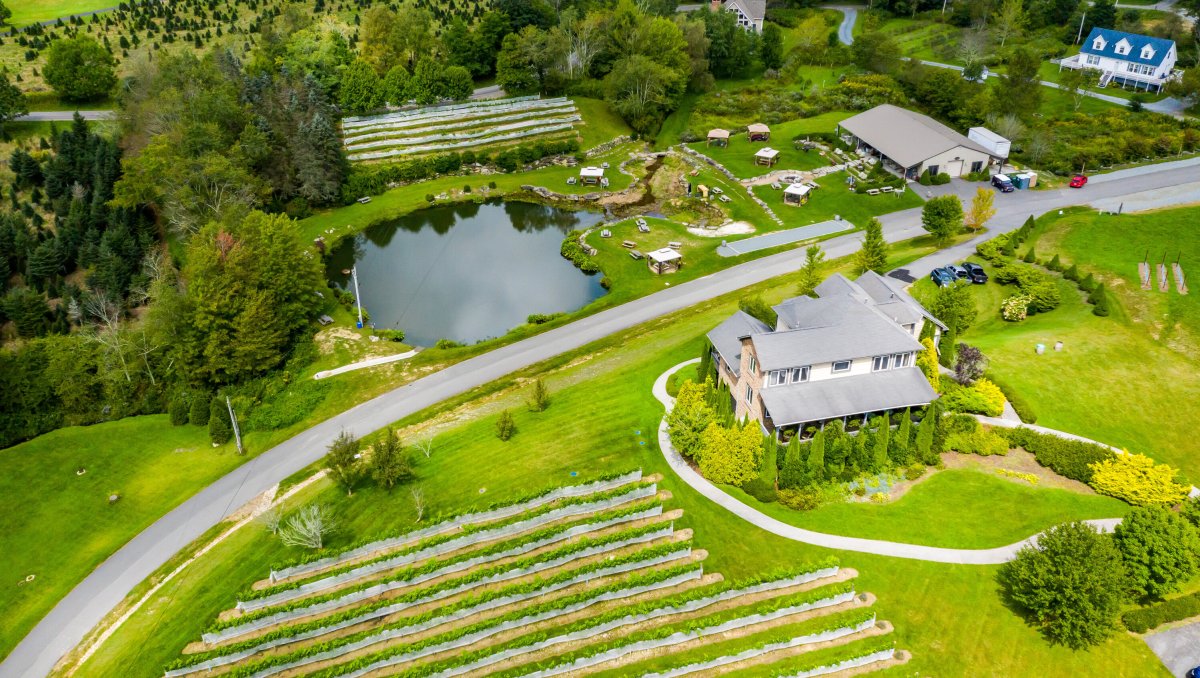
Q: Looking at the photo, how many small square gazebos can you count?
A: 6